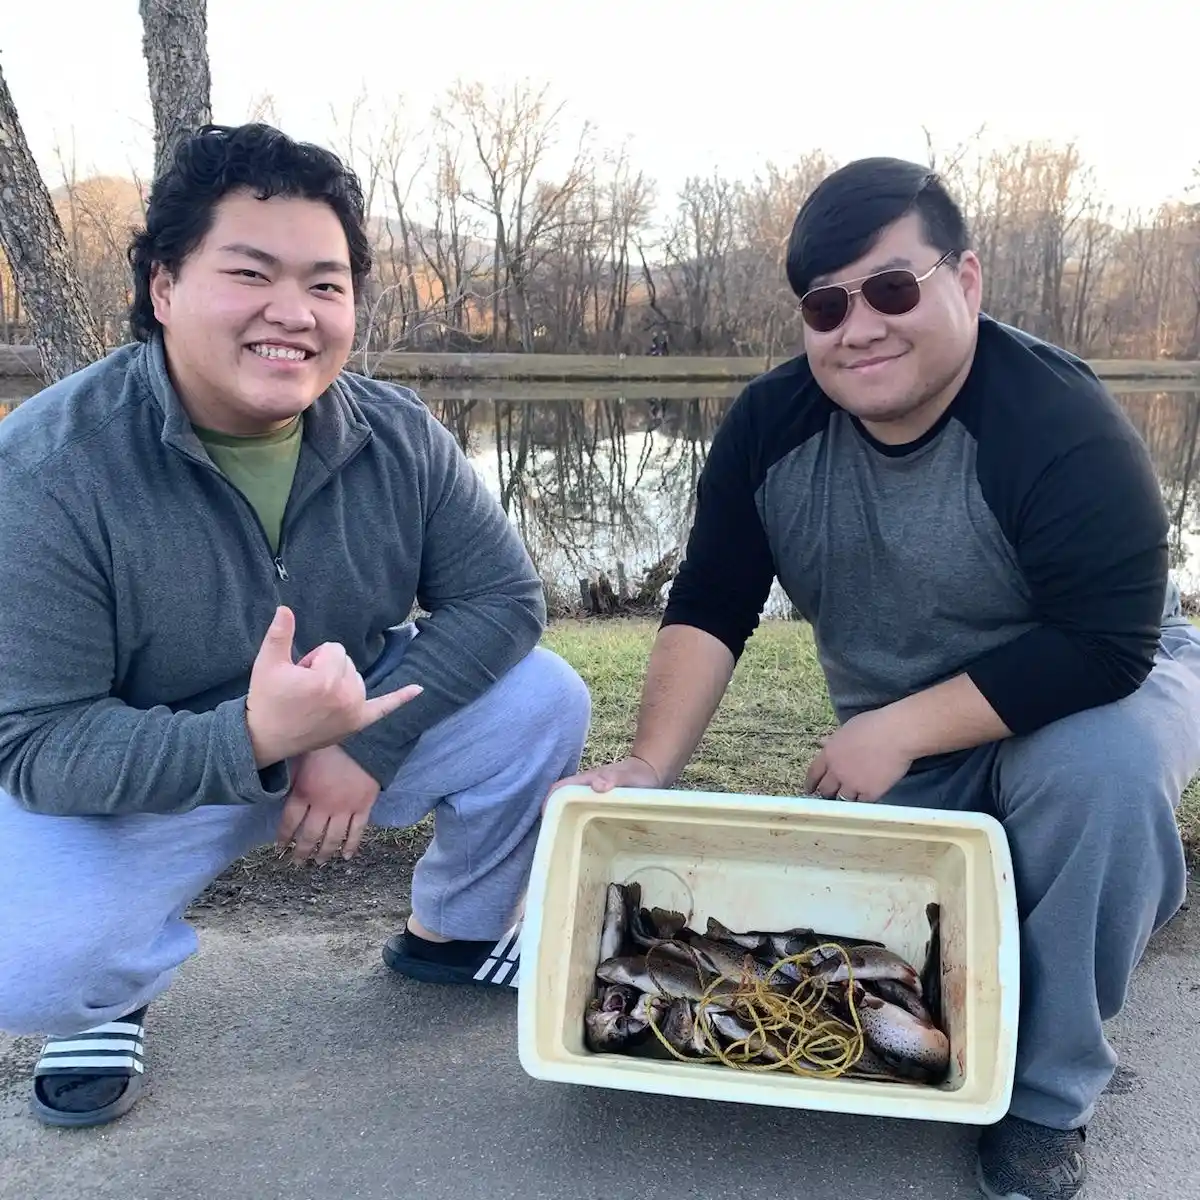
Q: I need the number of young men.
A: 2